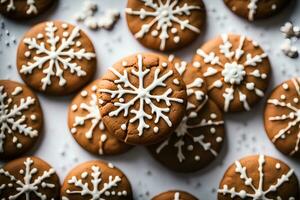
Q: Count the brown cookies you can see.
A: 15